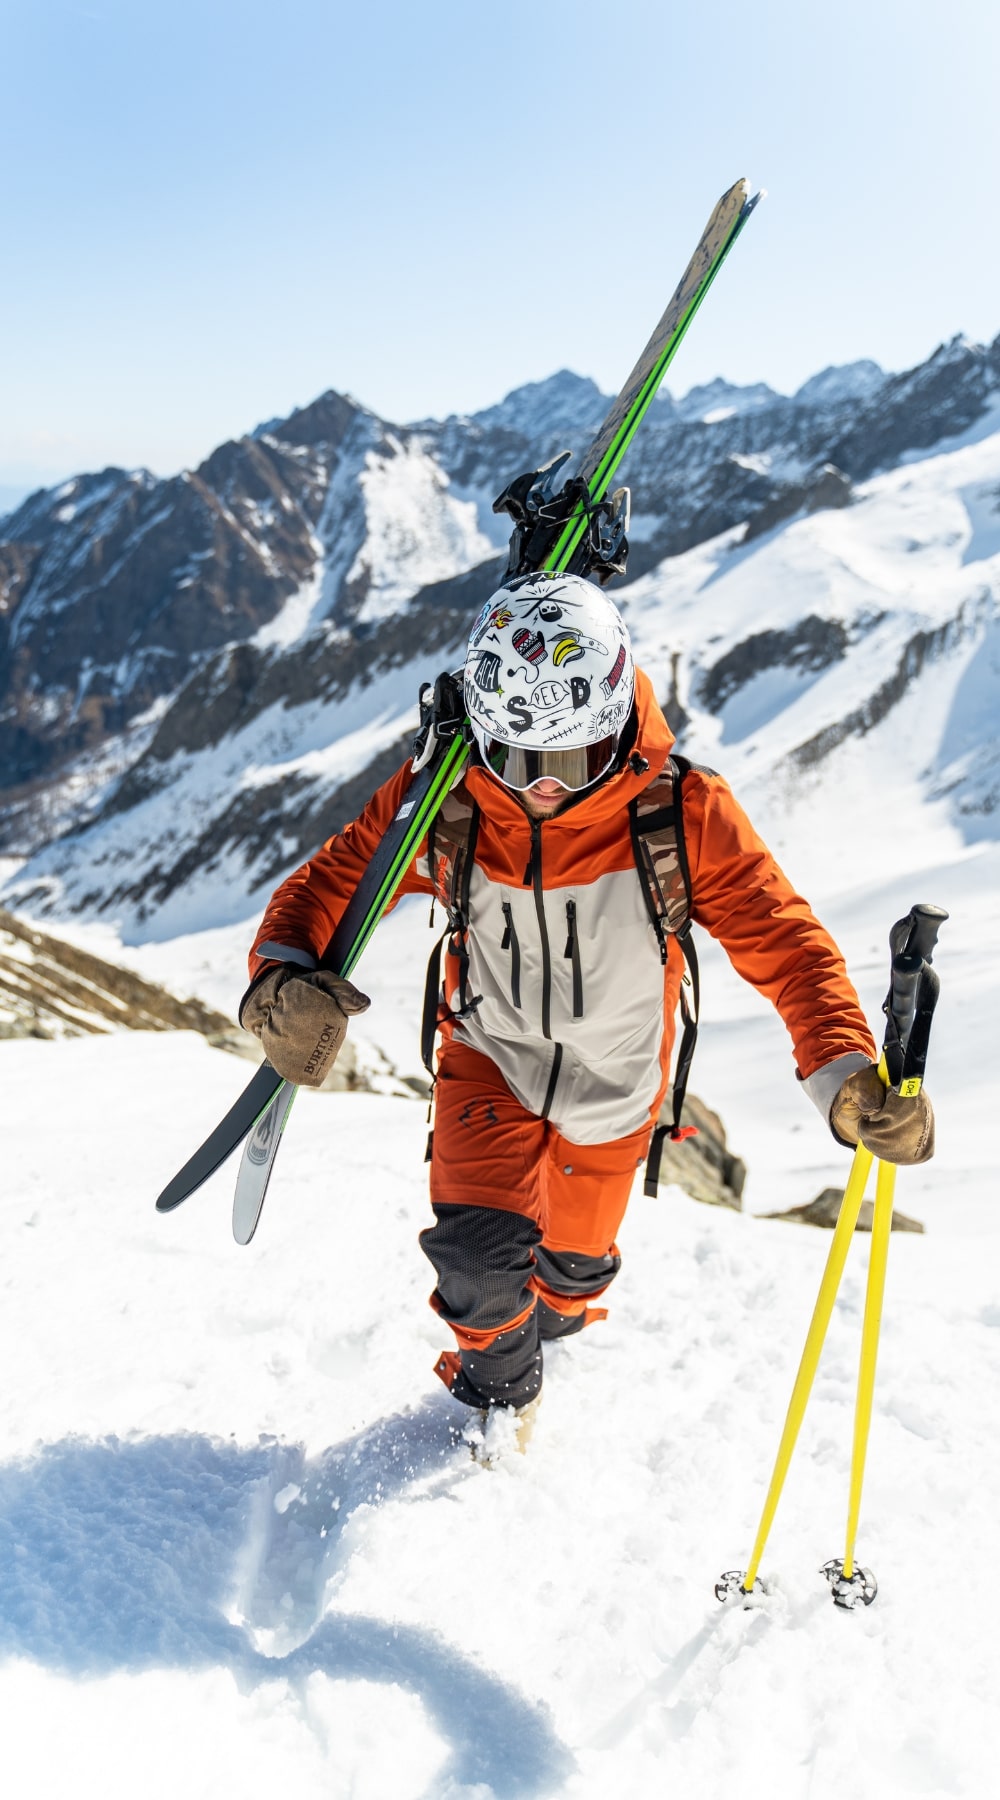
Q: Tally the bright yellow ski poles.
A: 2